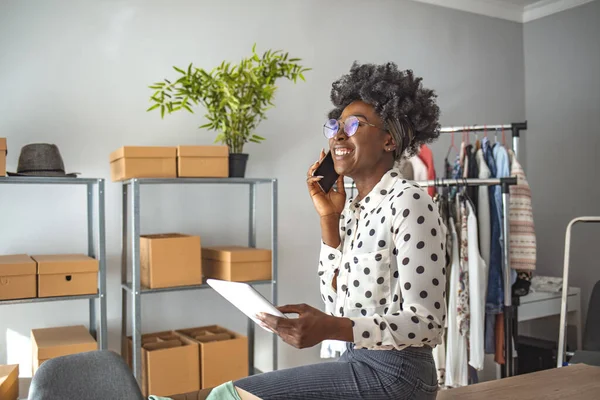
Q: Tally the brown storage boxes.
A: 11